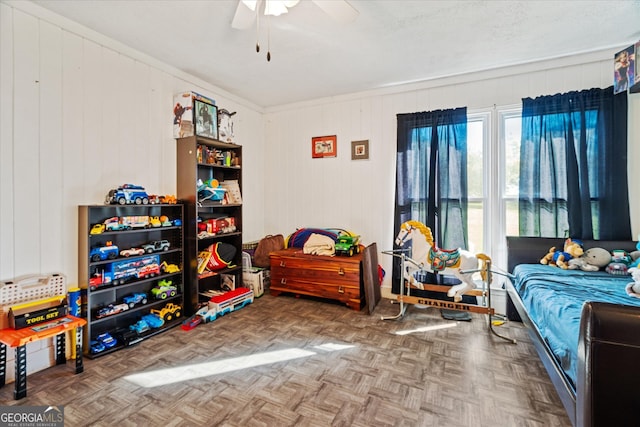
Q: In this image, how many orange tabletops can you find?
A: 1